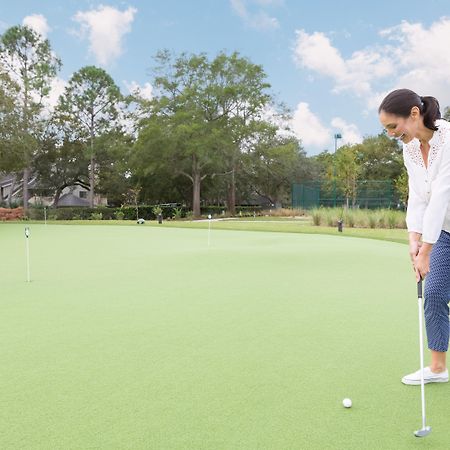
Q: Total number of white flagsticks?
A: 3